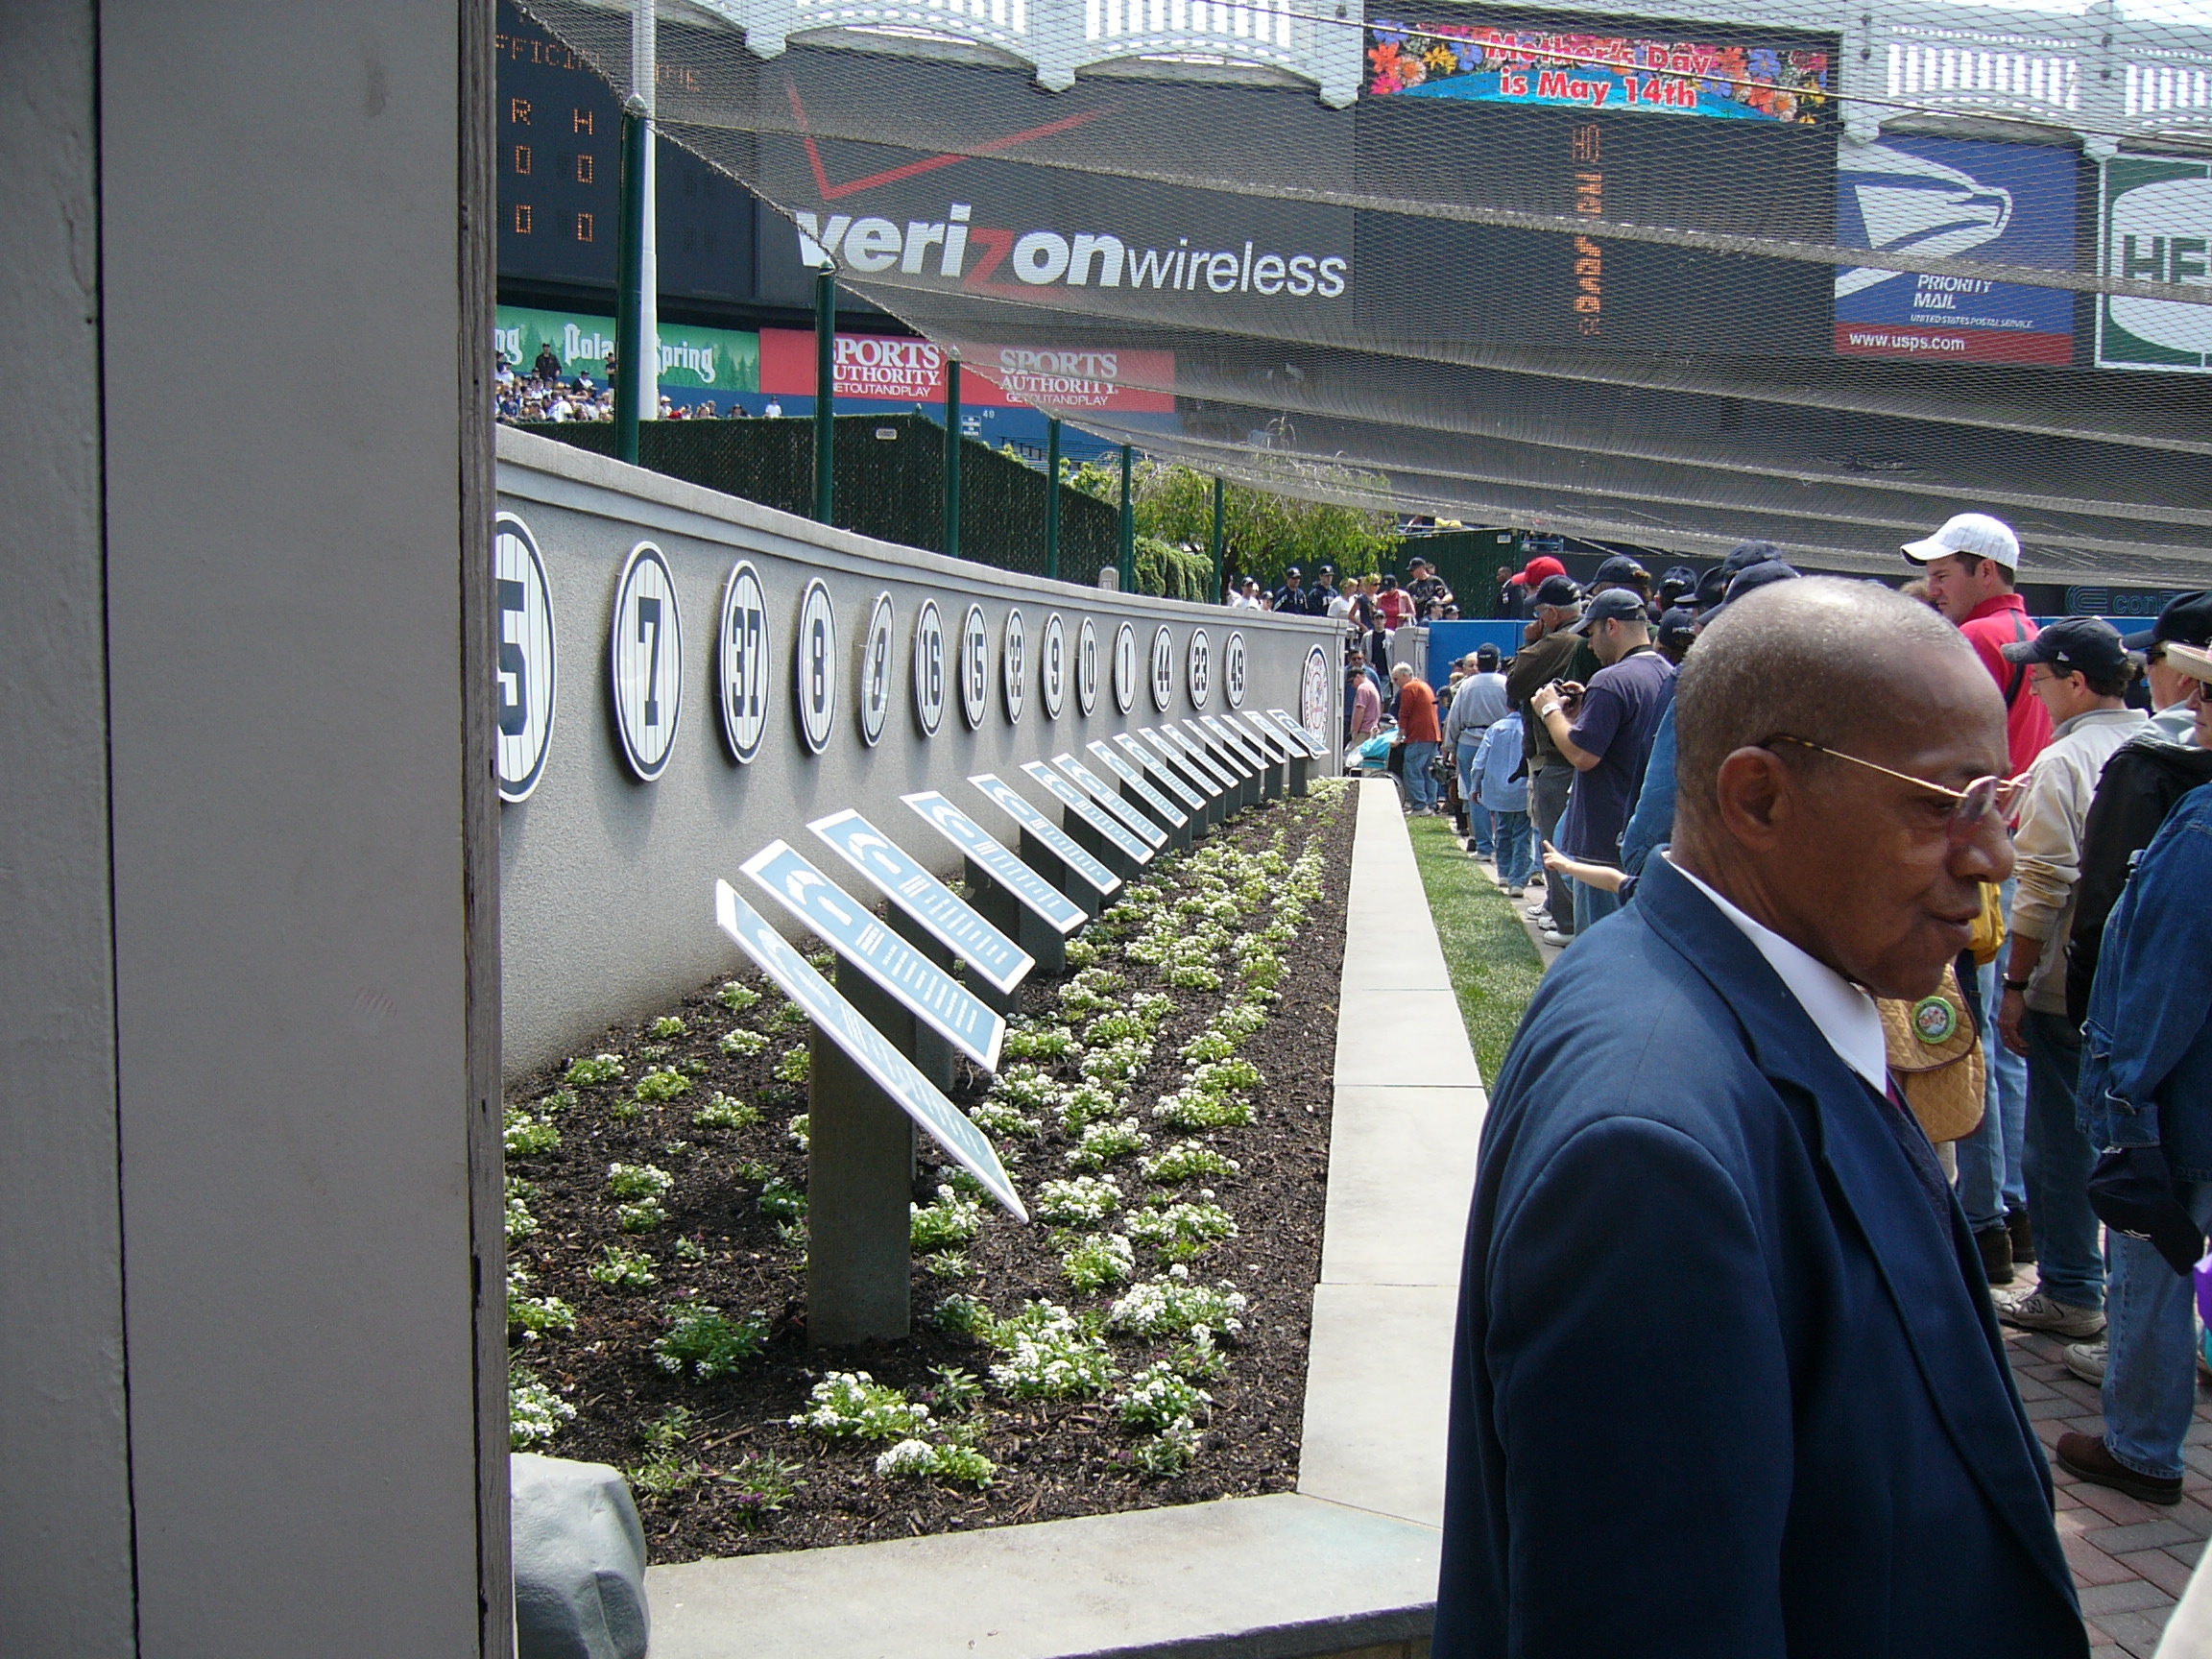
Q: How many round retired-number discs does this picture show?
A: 14